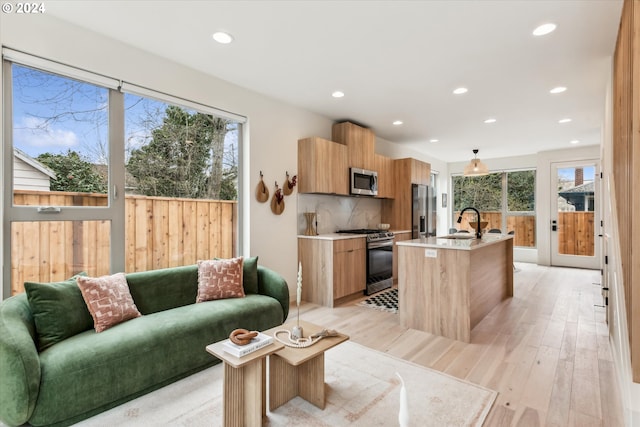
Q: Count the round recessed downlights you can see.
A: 10